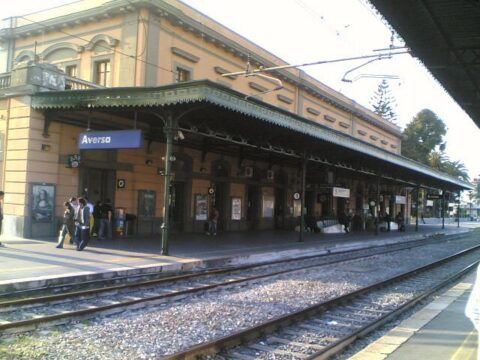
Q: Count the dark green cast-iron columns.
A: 6